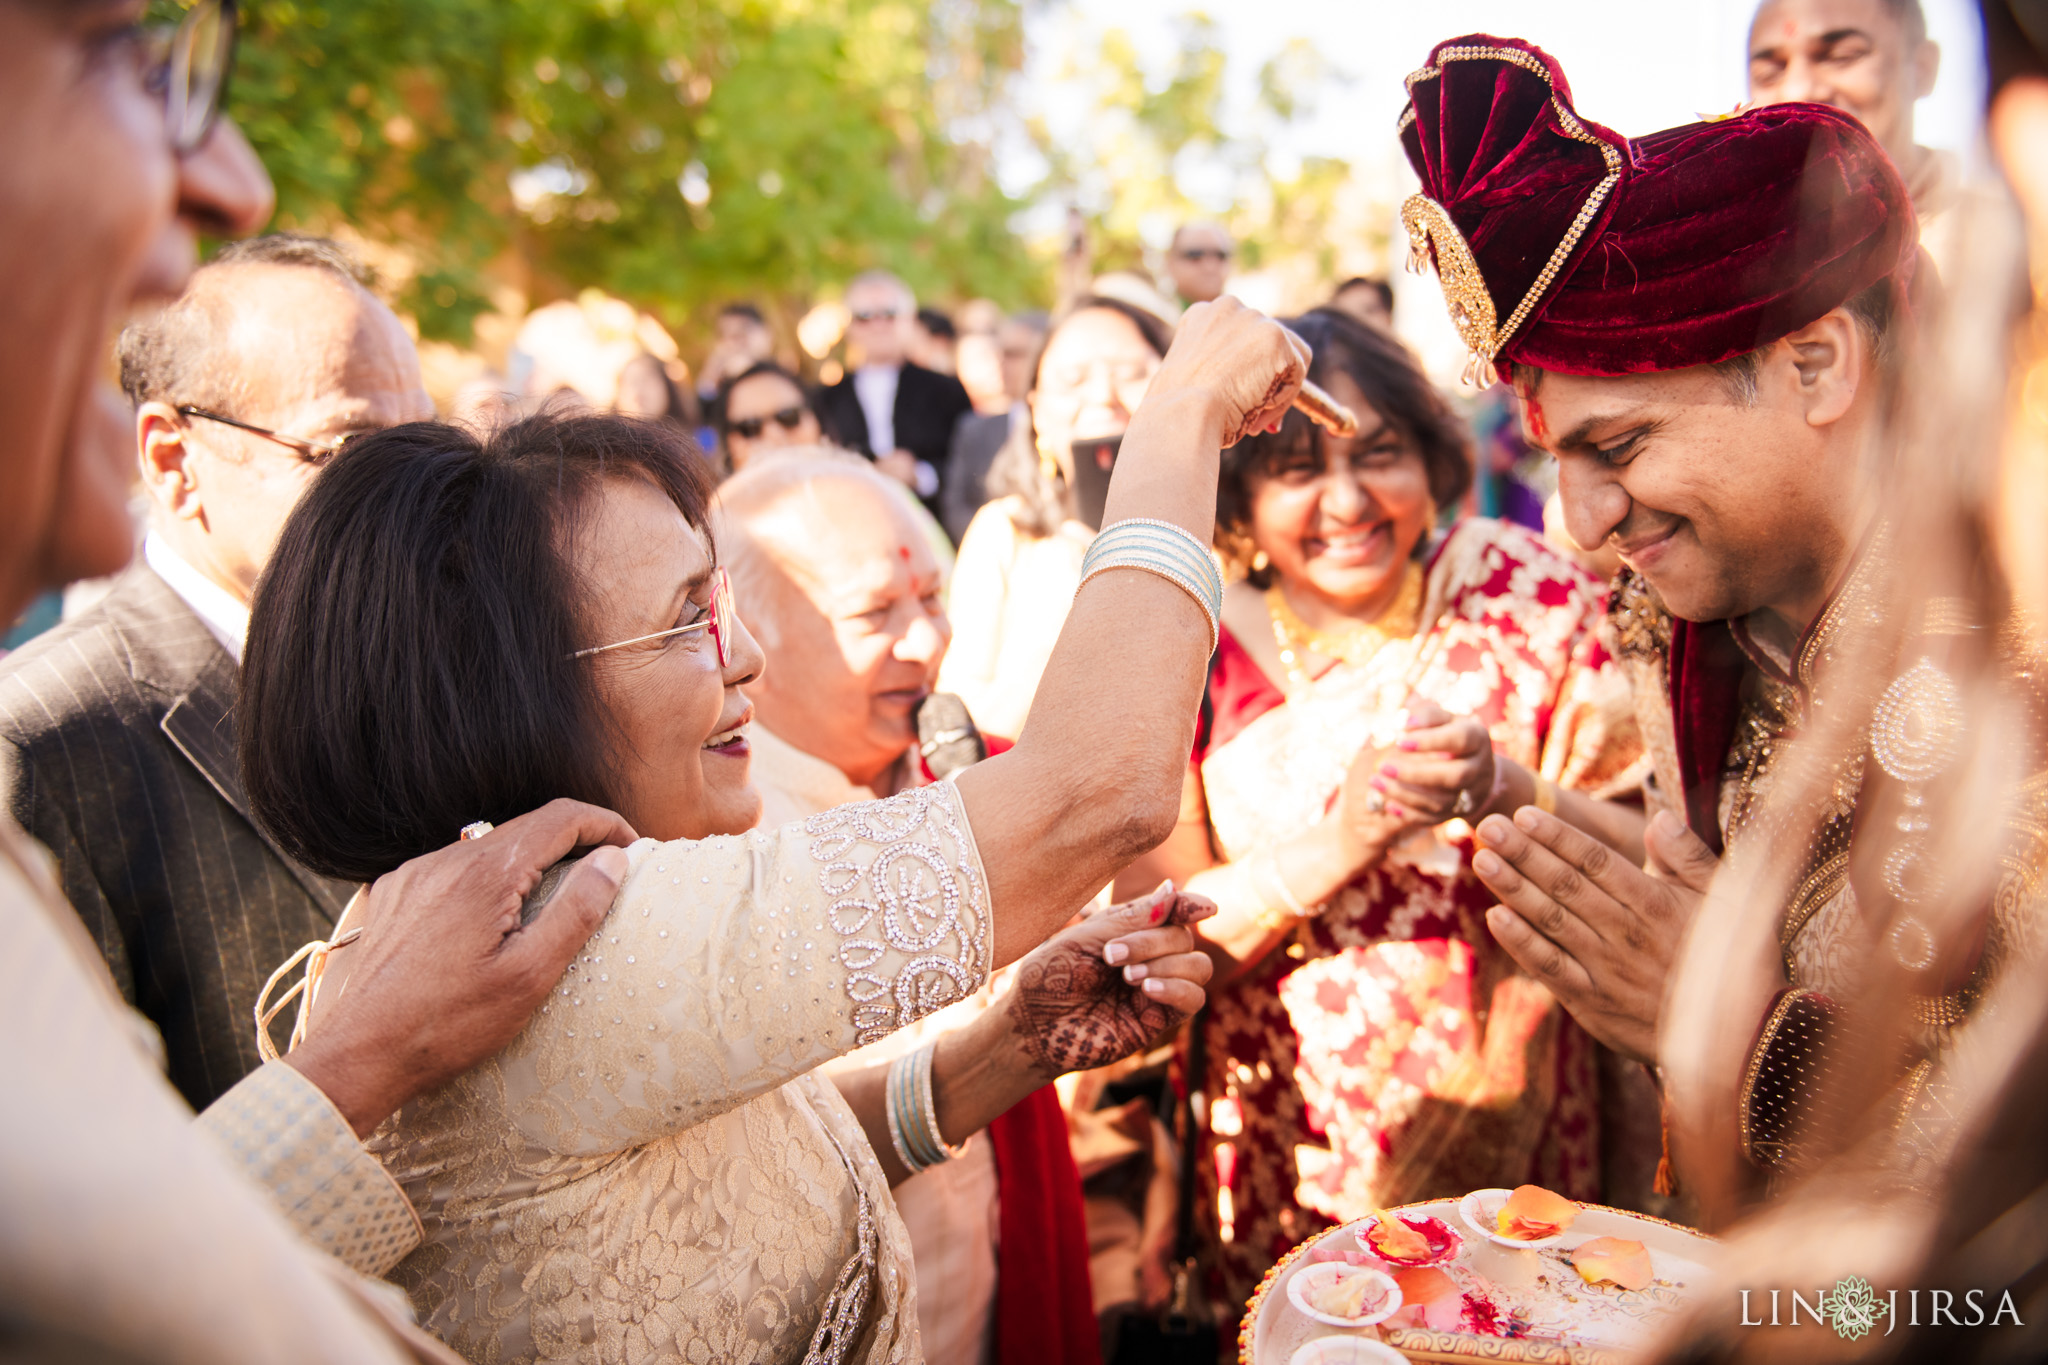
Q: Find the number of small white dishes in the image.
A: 4